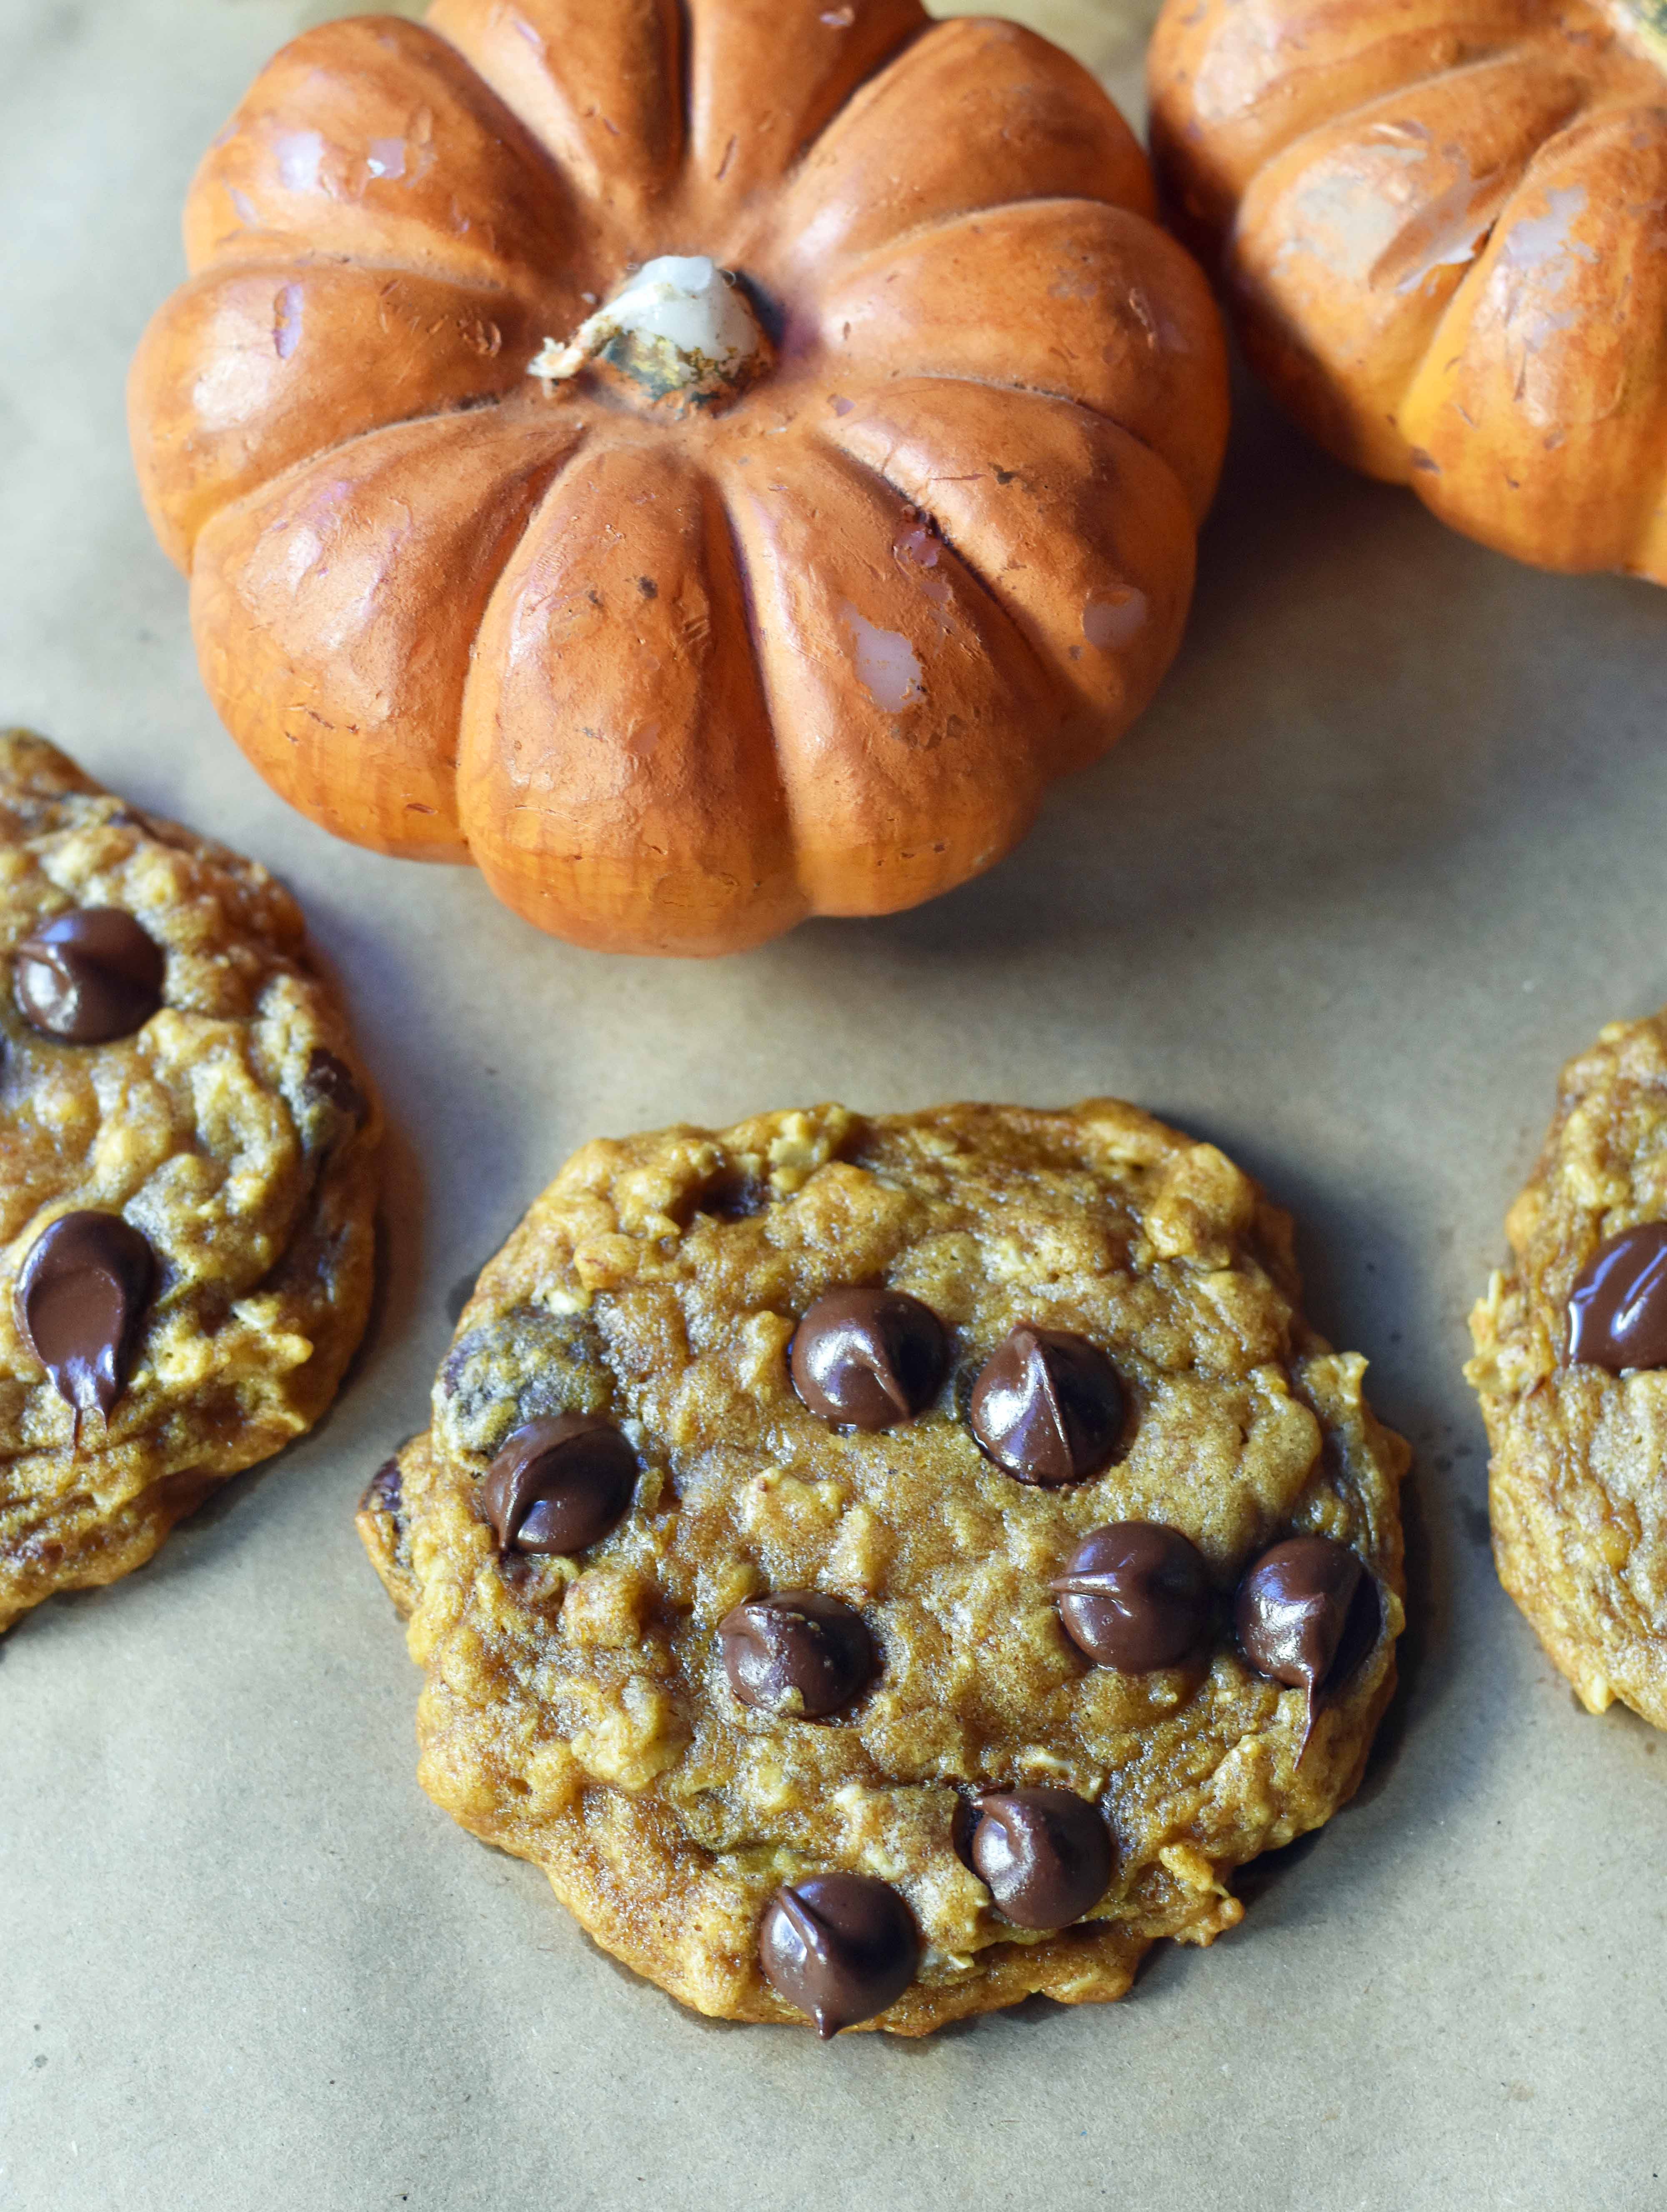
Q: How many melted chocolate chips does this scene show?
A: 11